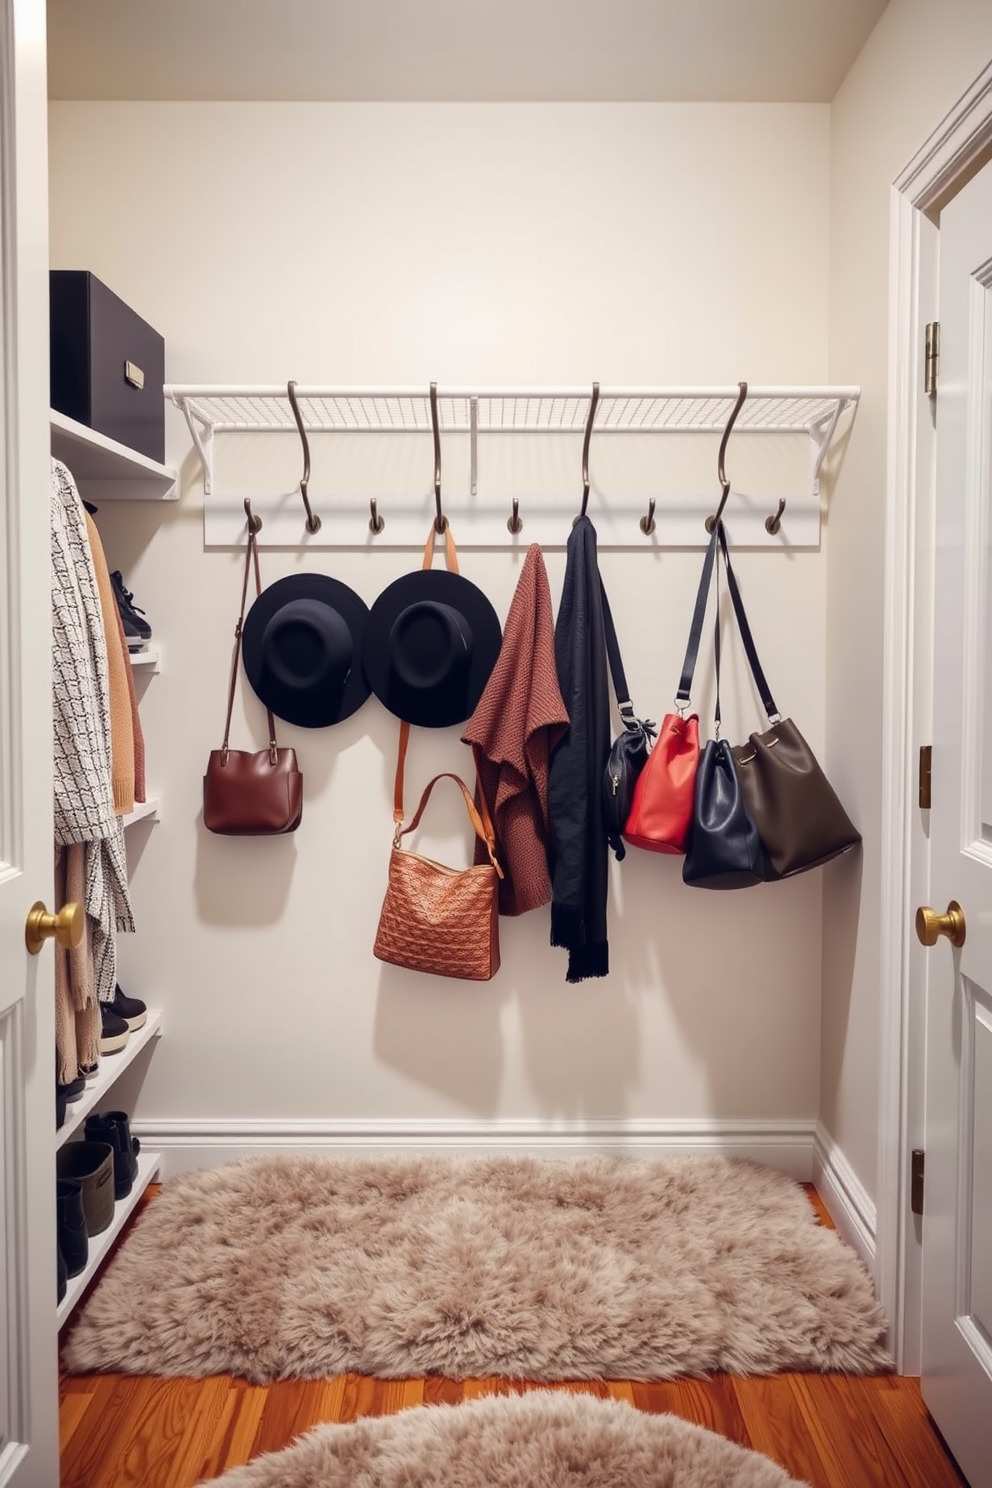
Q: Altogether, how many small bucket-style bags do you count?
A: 3